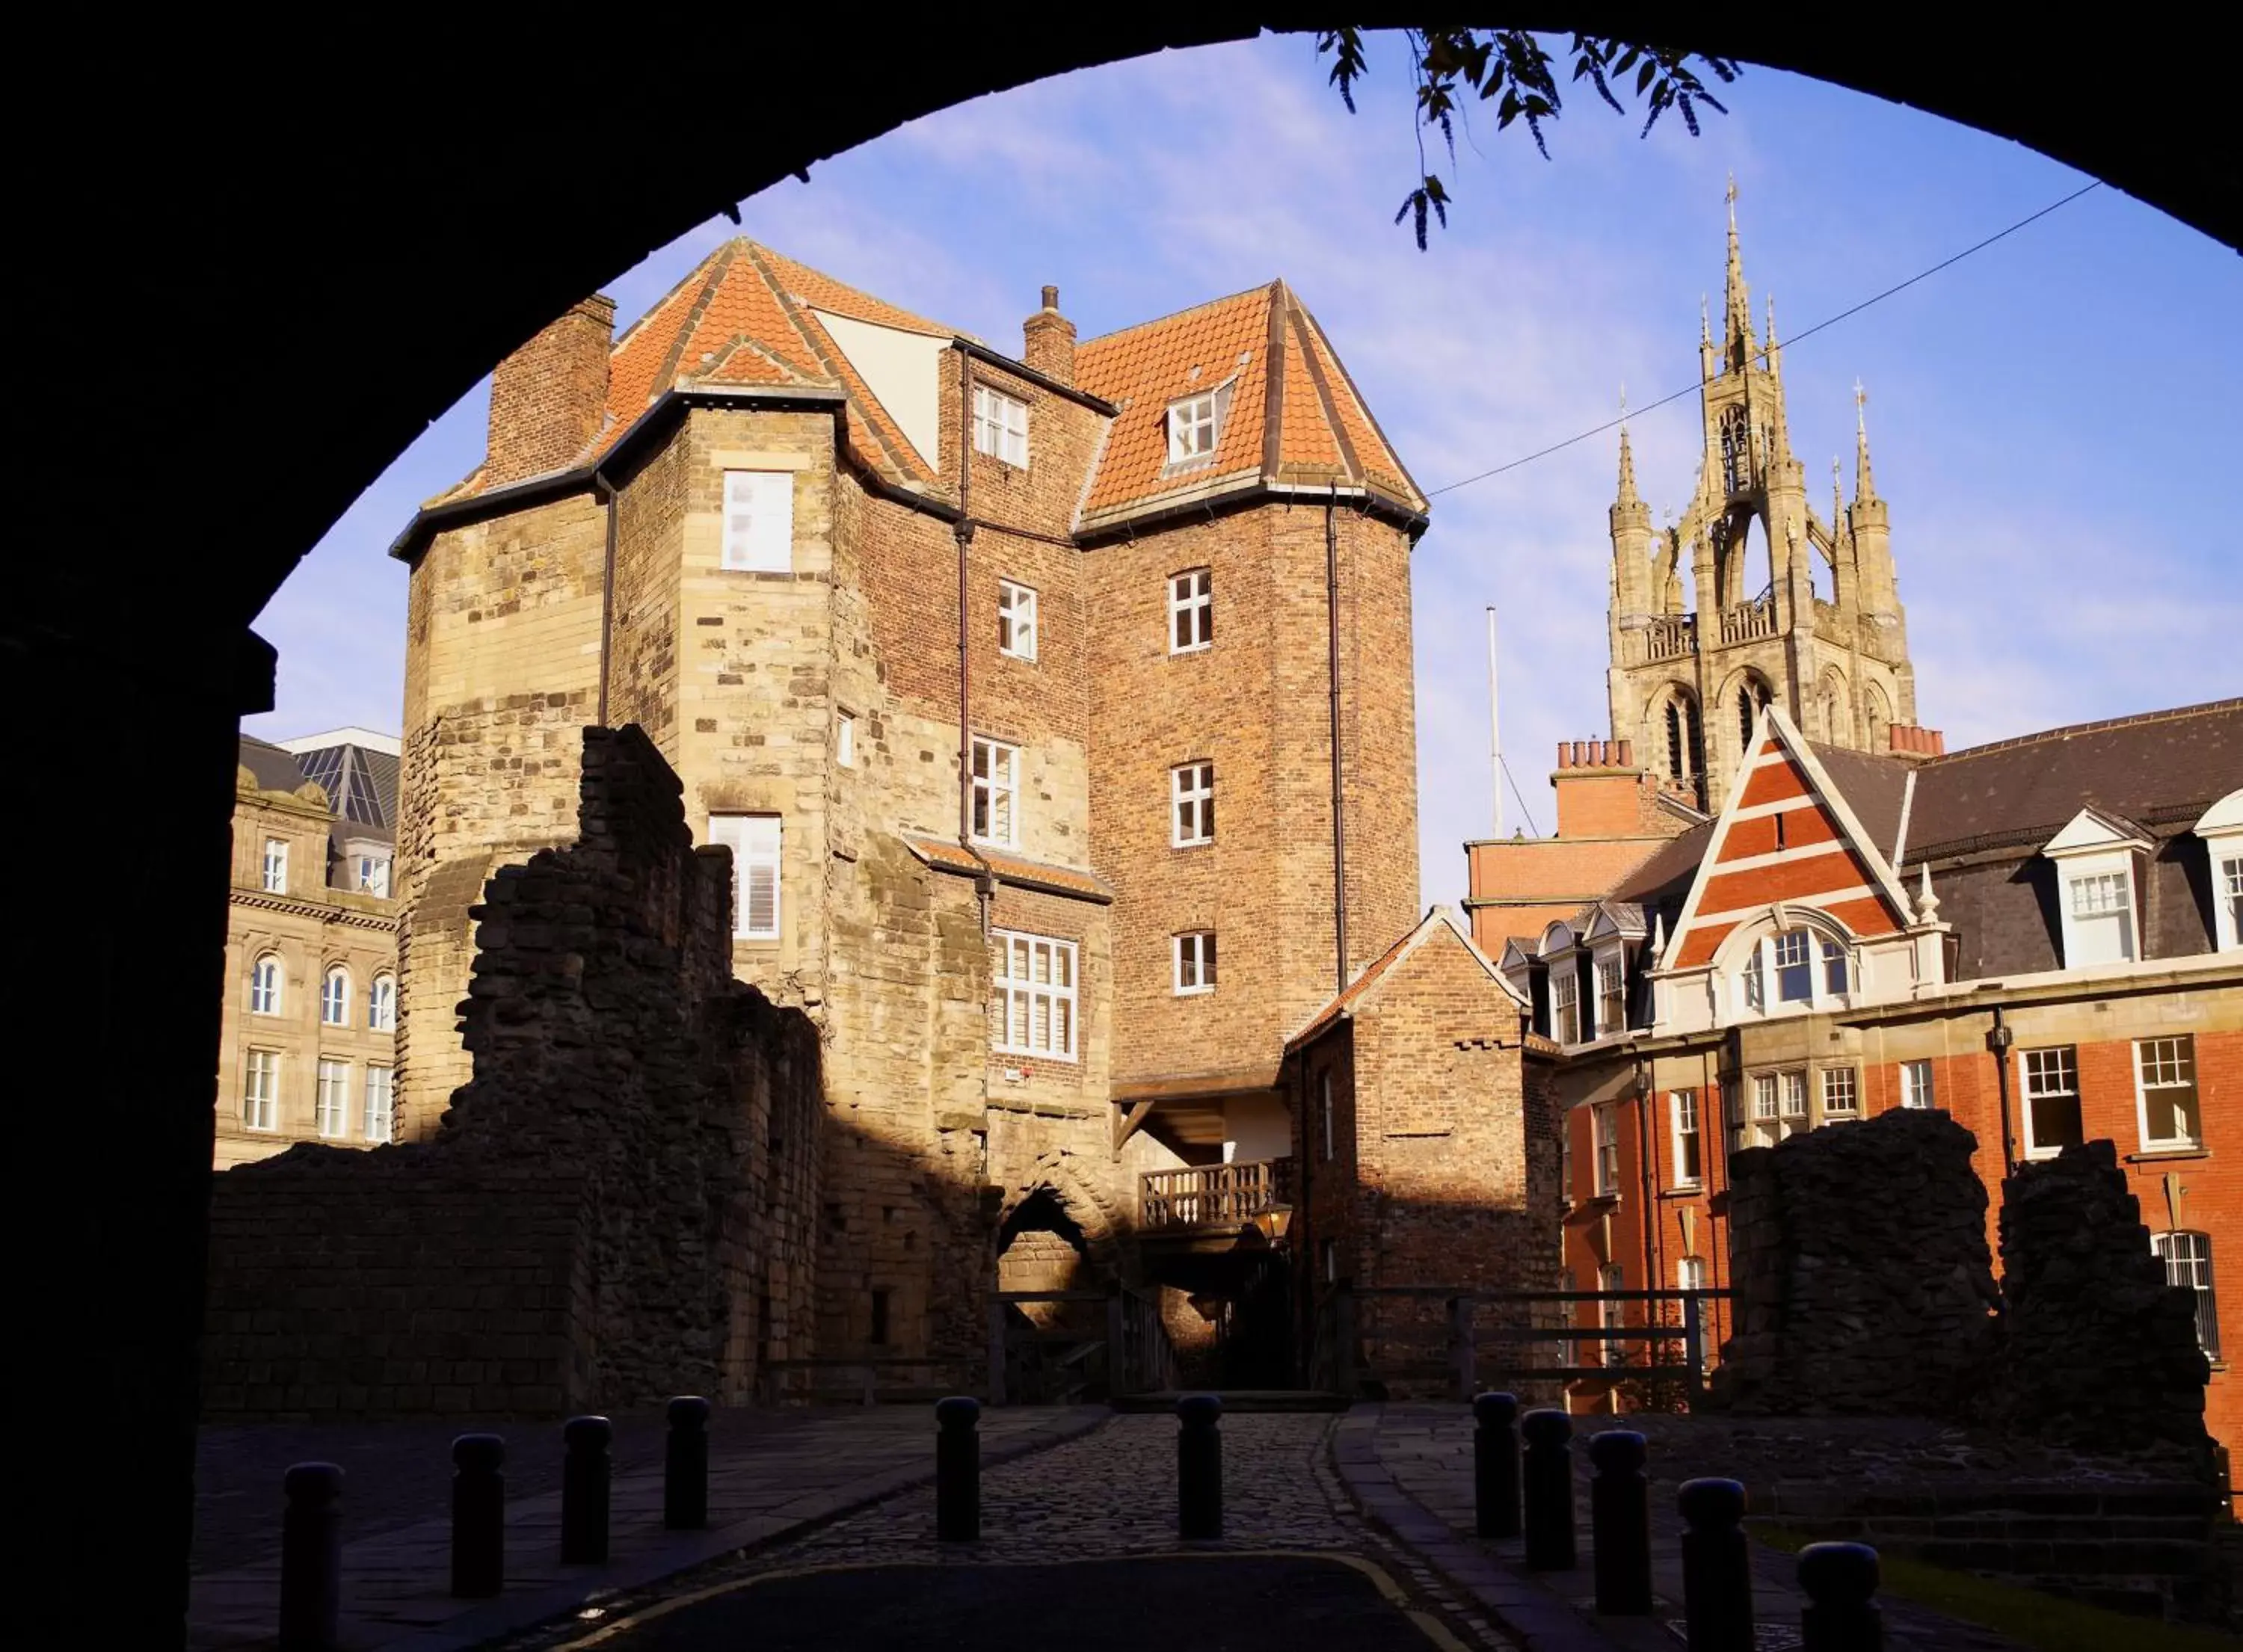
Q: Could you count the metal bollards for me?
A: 11